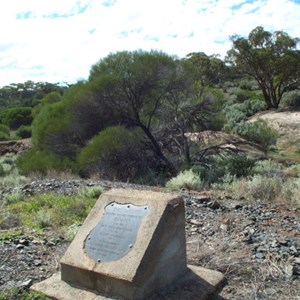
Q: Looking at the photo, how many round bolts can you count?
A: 6